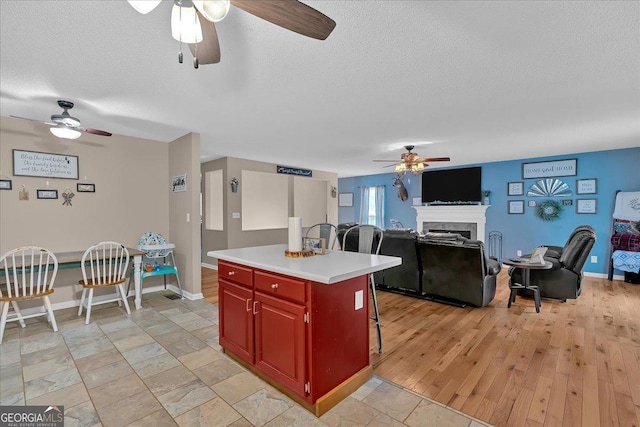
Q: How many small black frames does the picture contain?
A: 3